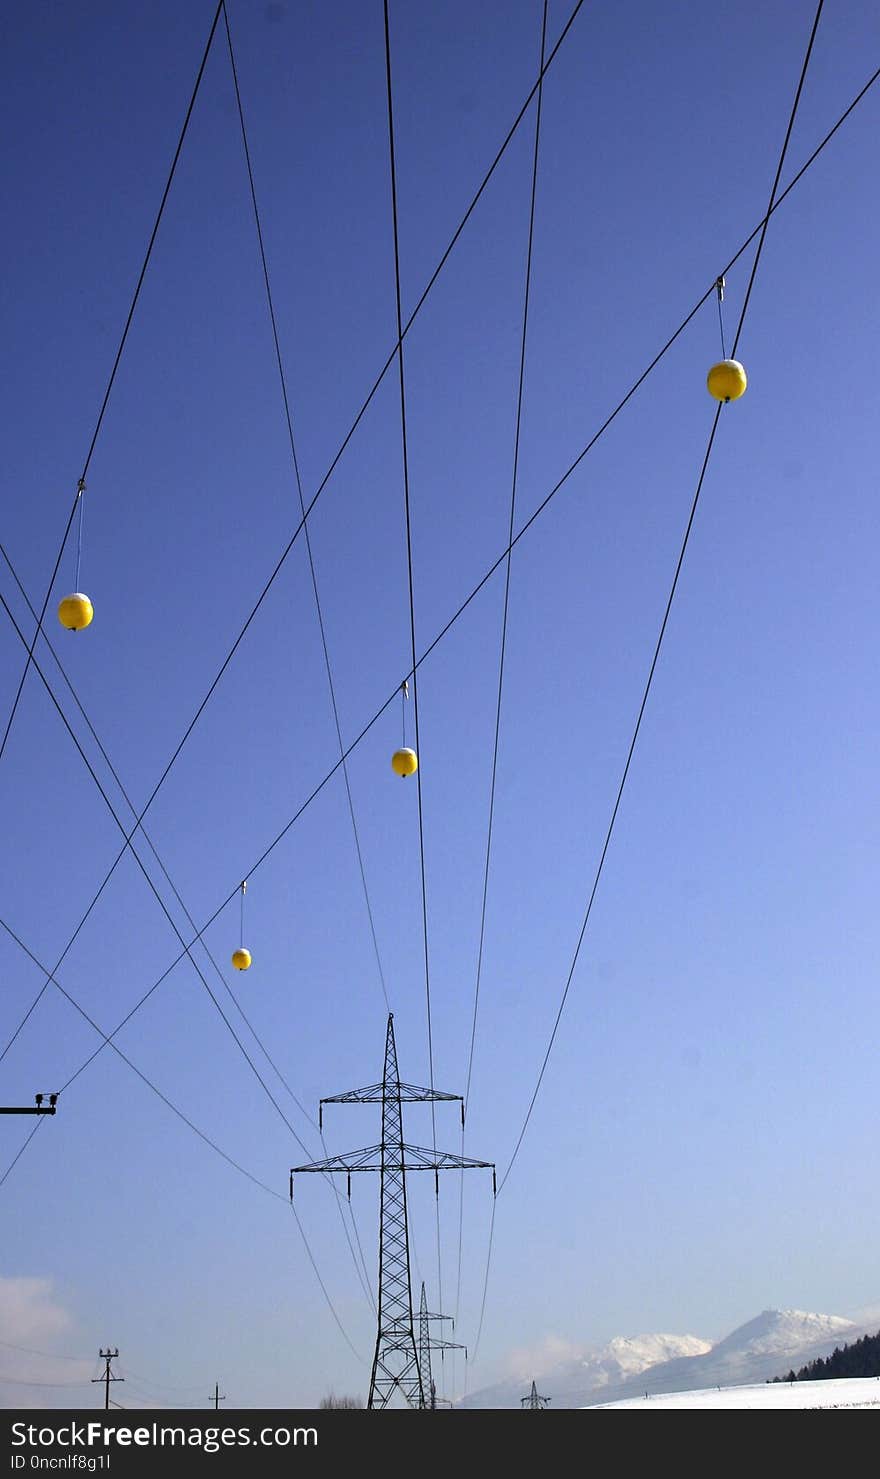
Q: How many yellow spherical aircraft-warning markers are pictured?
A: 4